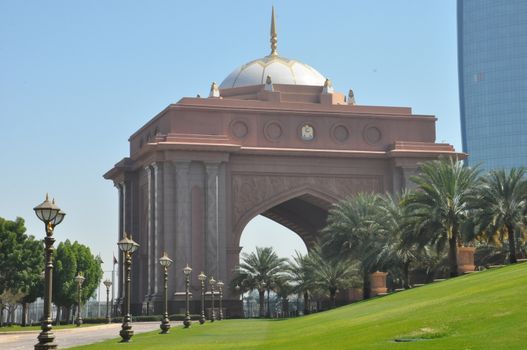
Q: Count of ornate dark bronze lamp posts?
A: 9